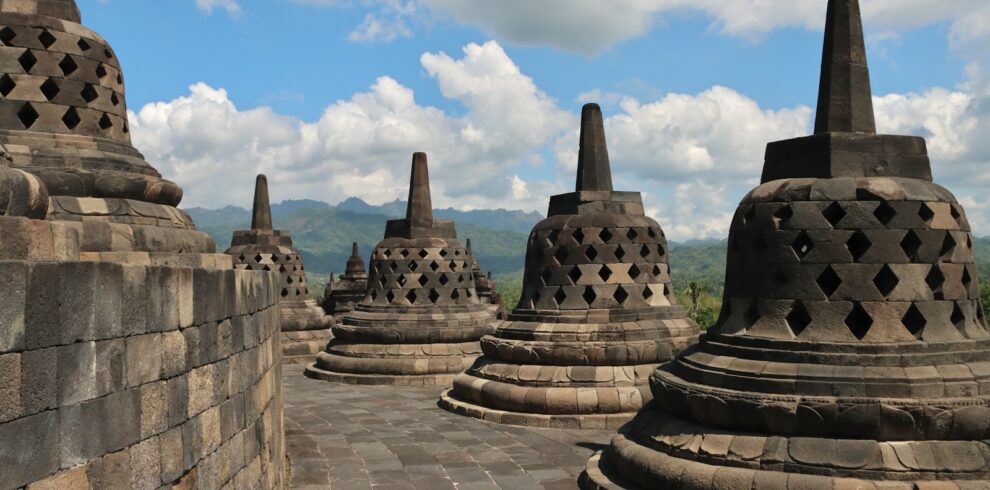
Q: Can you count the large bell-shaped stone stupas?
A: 5